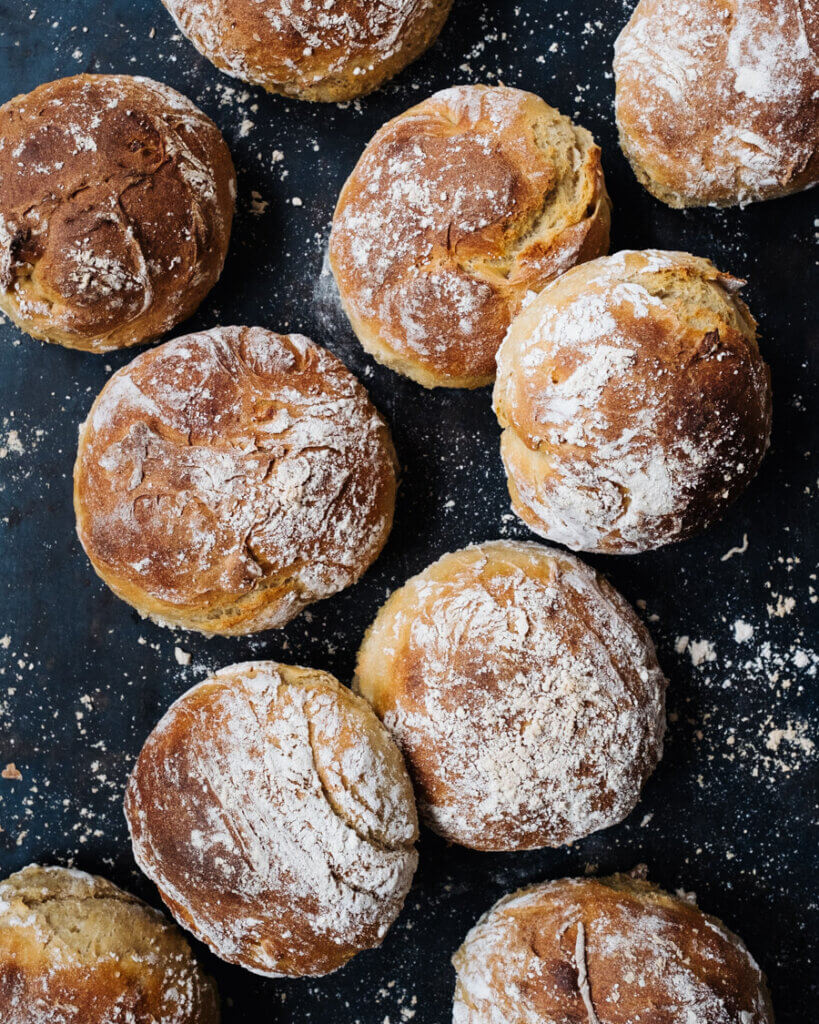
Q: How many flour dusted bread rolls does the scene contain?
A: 10